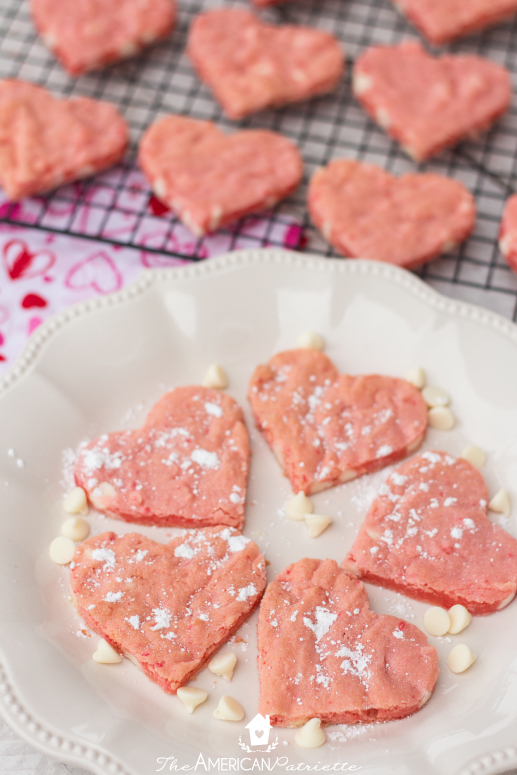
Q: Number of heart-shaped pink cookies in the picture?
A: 14